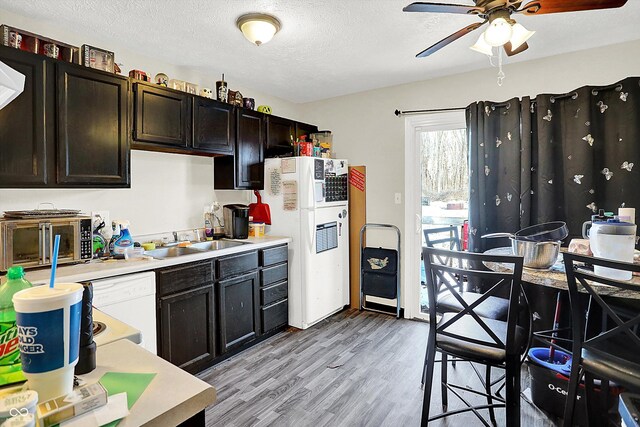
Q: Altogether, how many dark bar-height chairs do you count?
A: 3